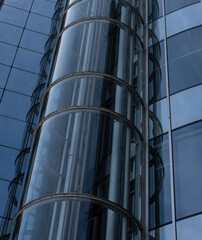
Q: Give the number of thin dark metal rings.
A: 5